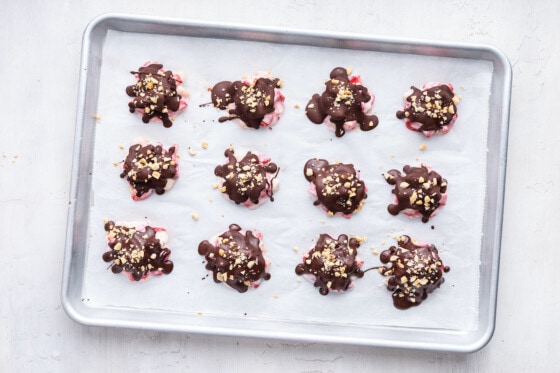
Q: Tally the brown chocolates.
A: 12